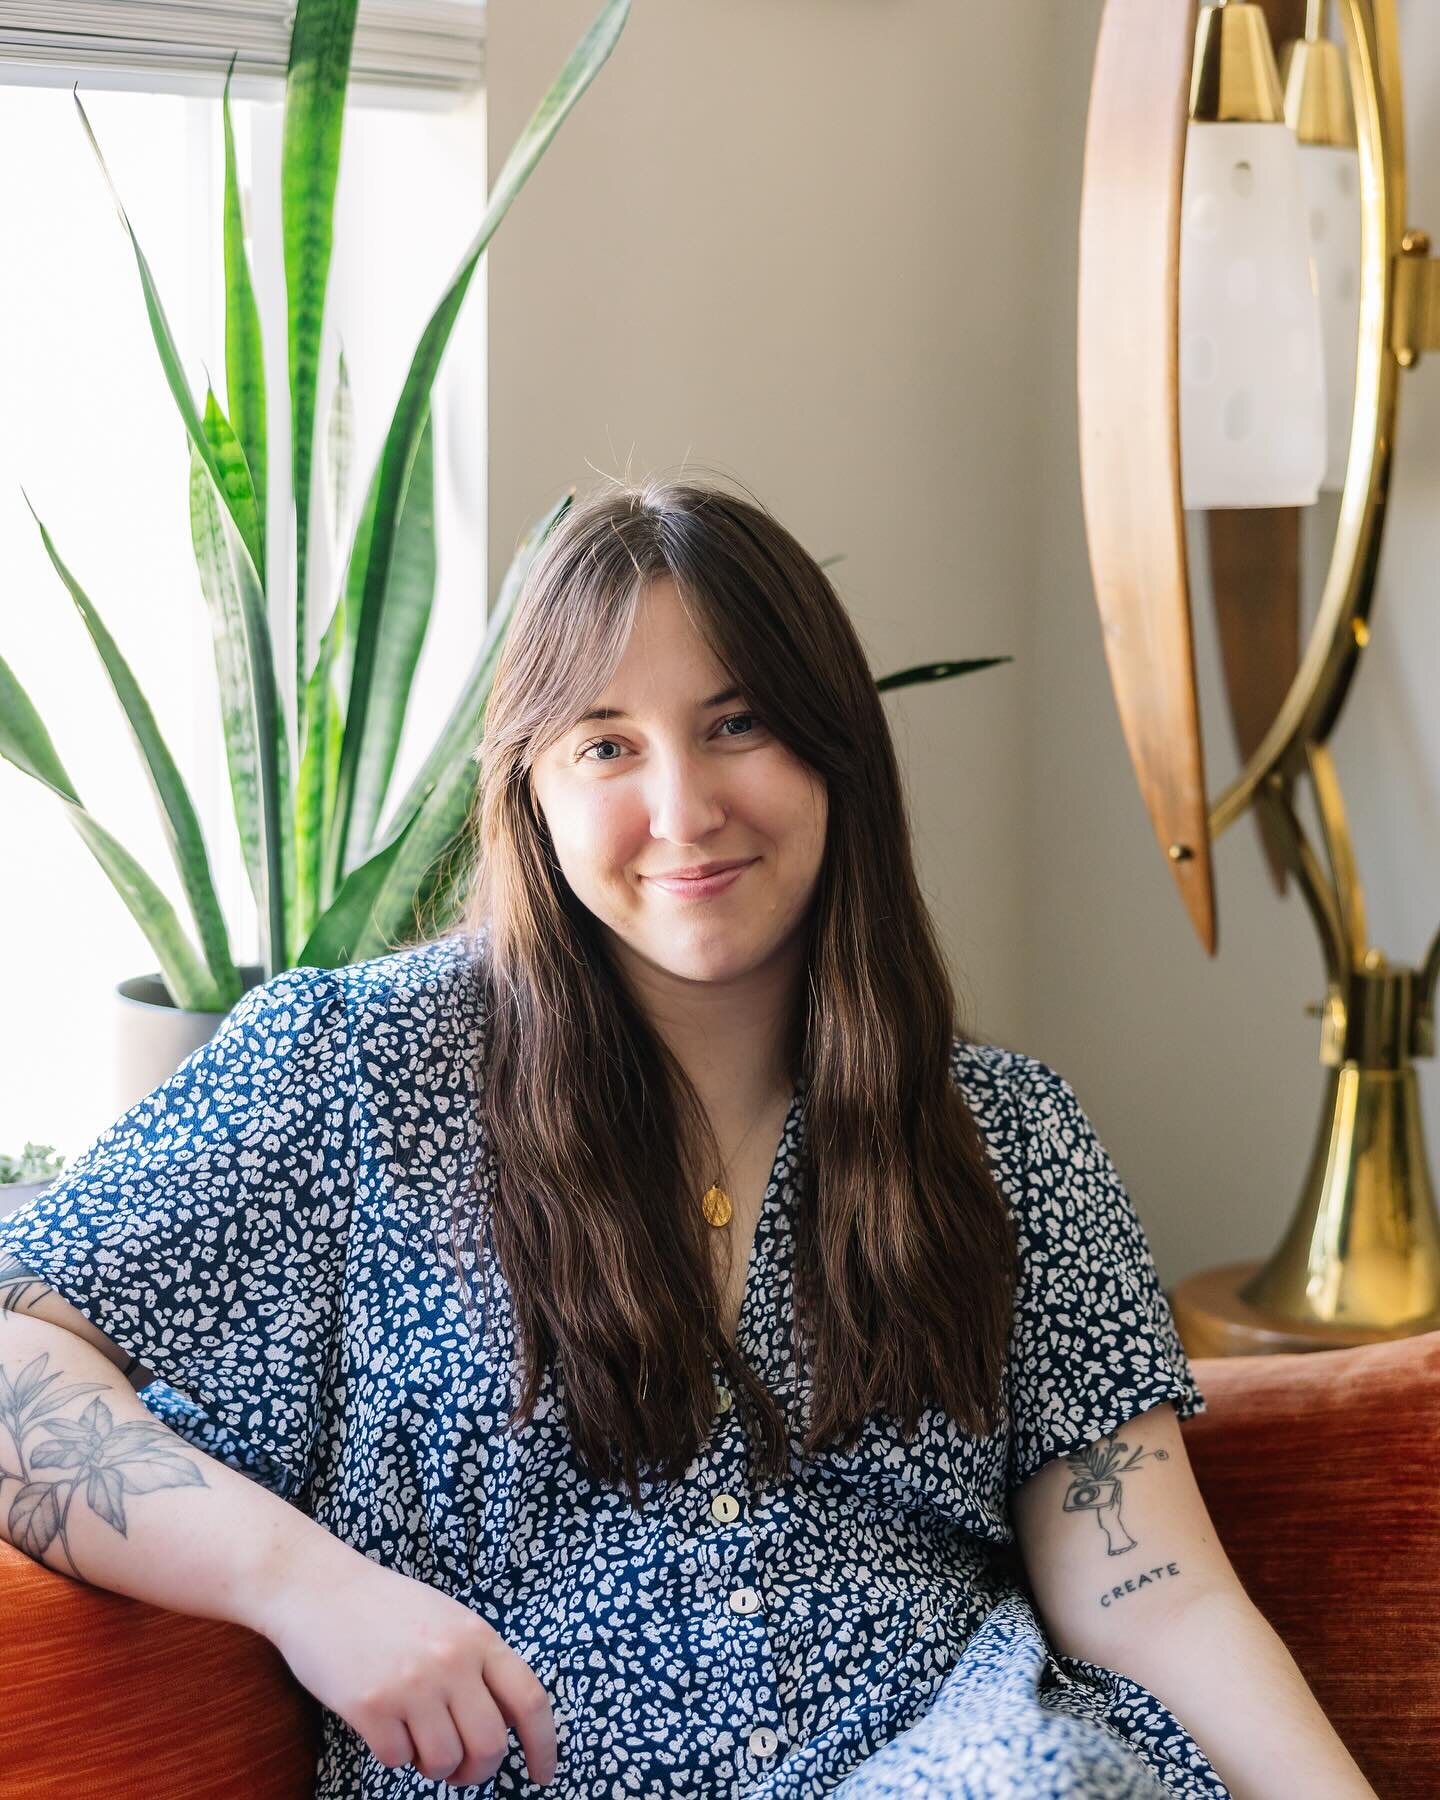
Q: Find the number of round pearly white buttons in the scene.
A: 4